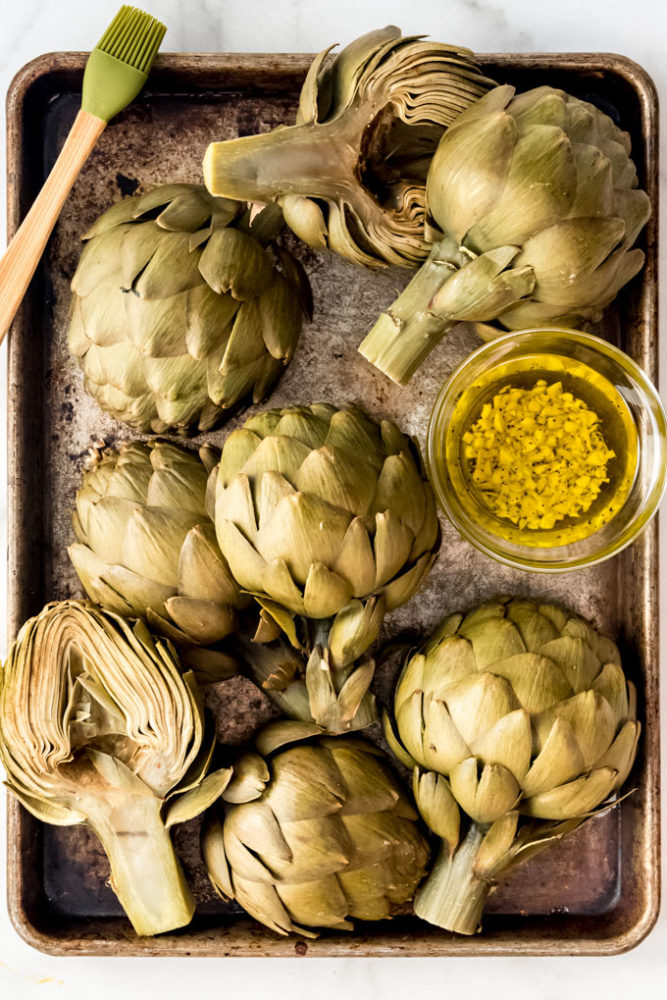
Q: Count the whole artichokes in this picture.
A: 6